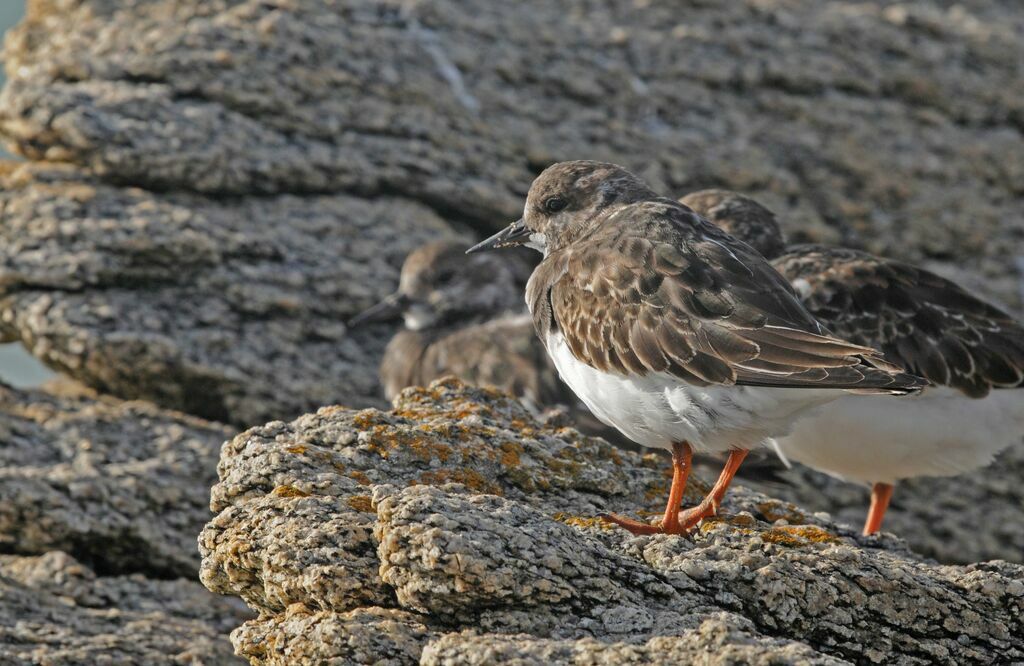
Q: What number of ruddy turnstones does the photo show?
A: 3